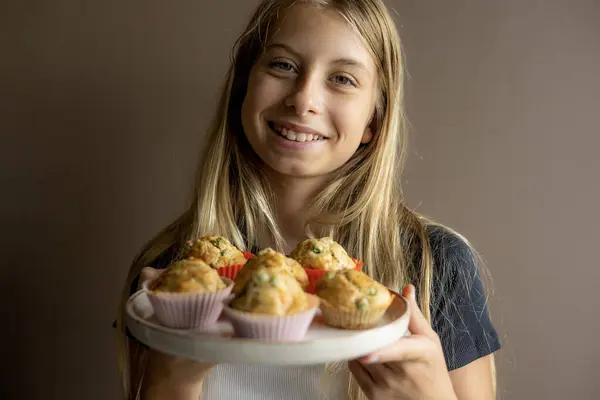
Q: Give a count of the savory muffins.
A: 6